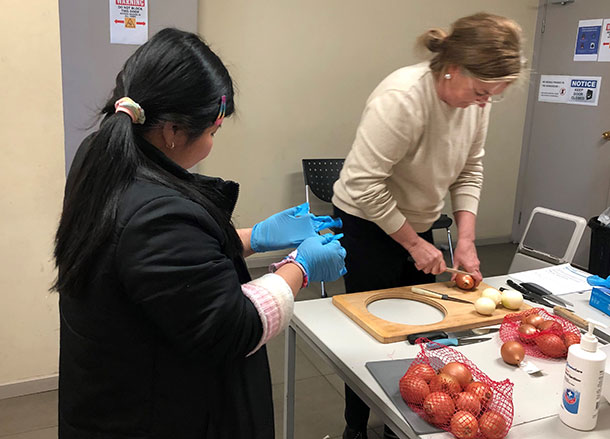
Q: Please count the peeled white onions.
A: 3